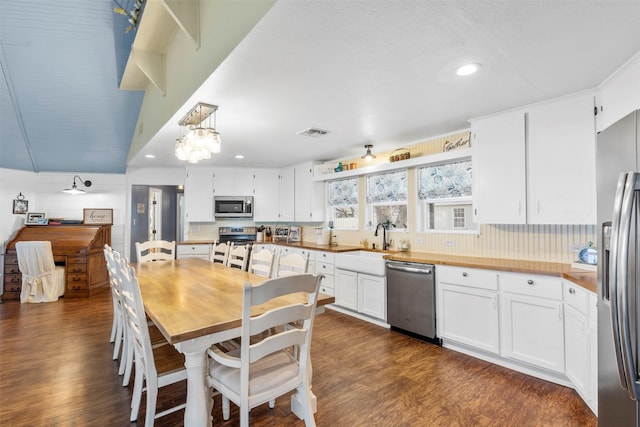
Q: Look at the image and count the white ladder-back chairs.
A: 10